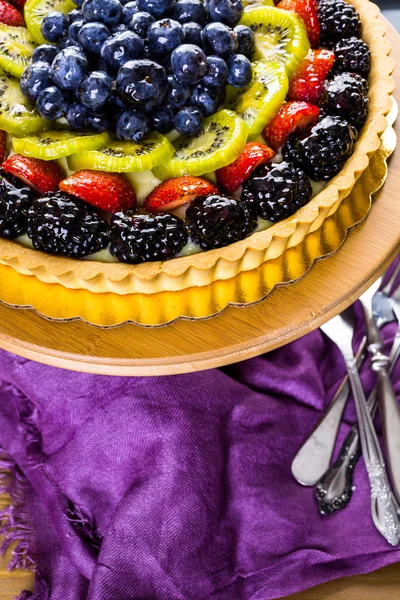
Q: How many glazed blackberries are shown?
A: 9